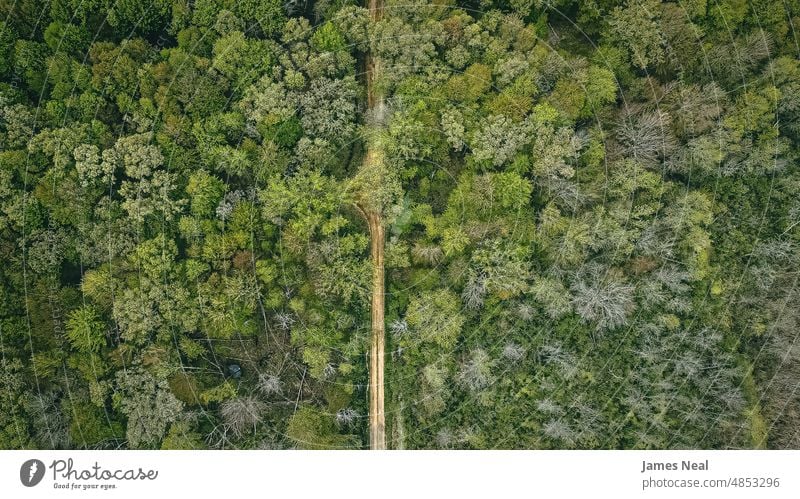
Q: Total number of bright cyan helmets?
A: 0